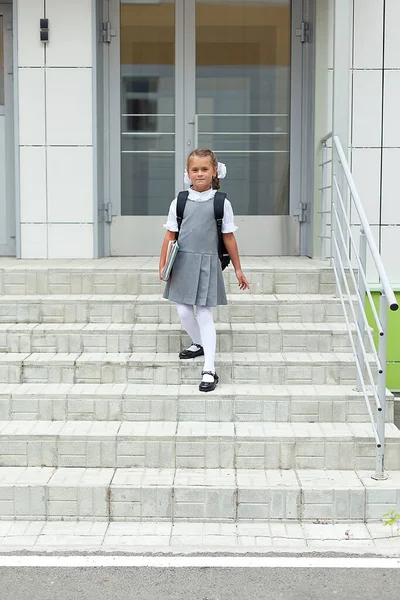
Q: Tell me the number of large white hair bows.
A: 2